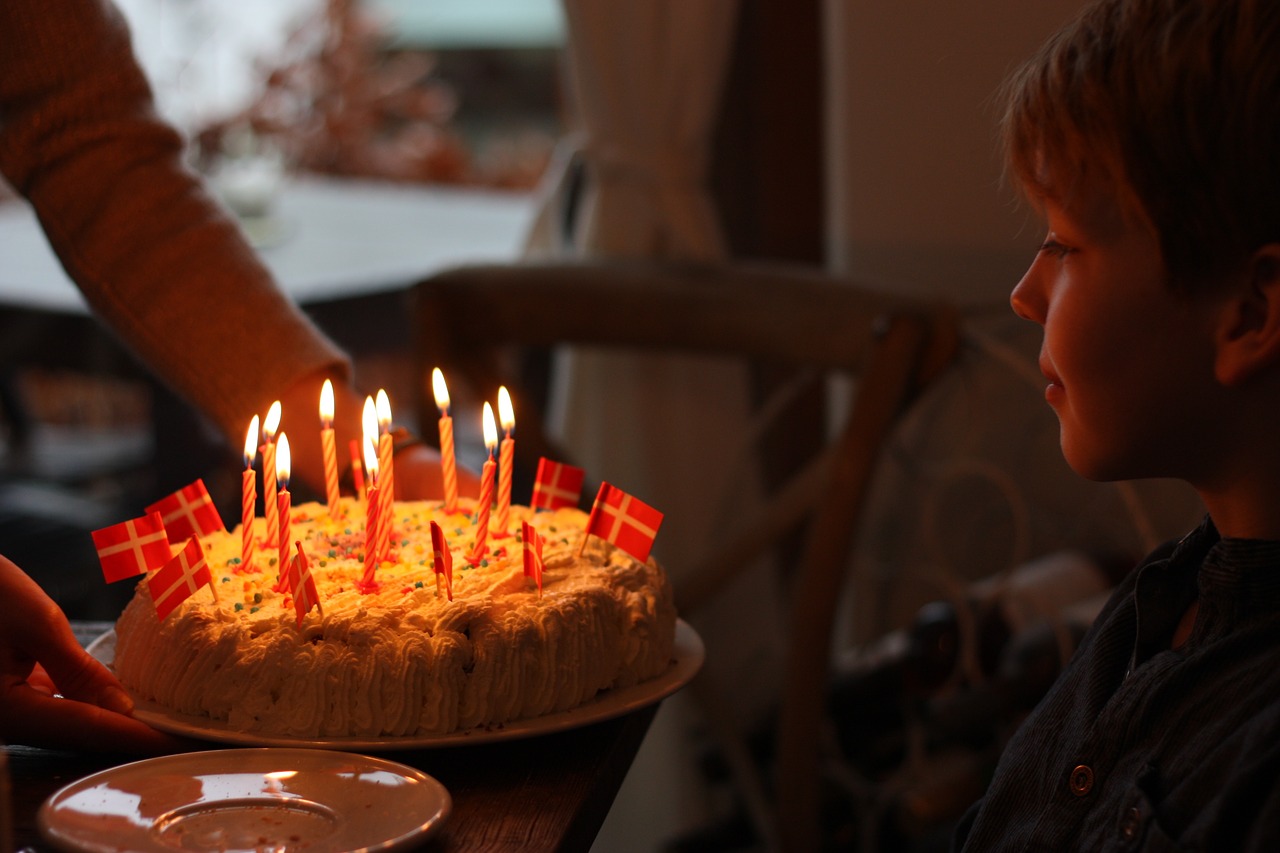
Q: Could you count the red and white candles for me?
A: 10